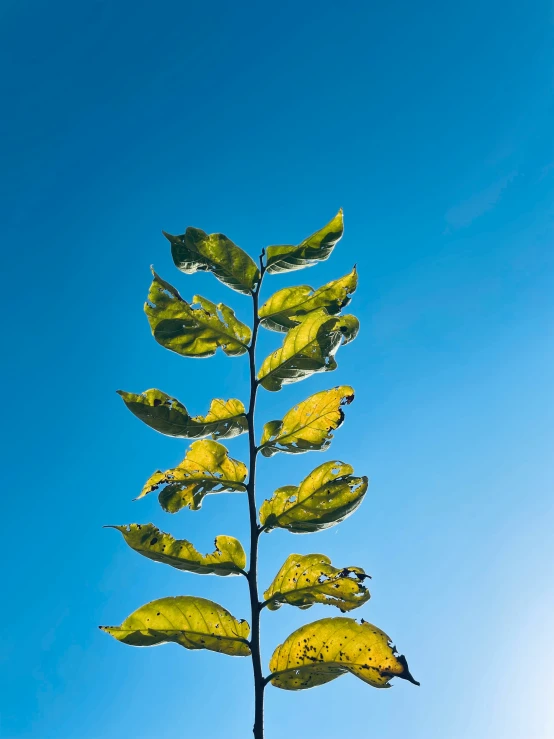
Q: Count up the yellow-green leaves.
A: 13